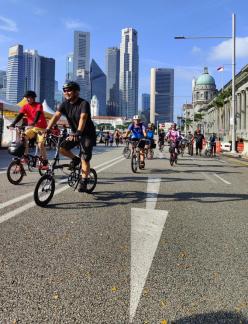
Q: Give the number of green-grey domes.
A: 1